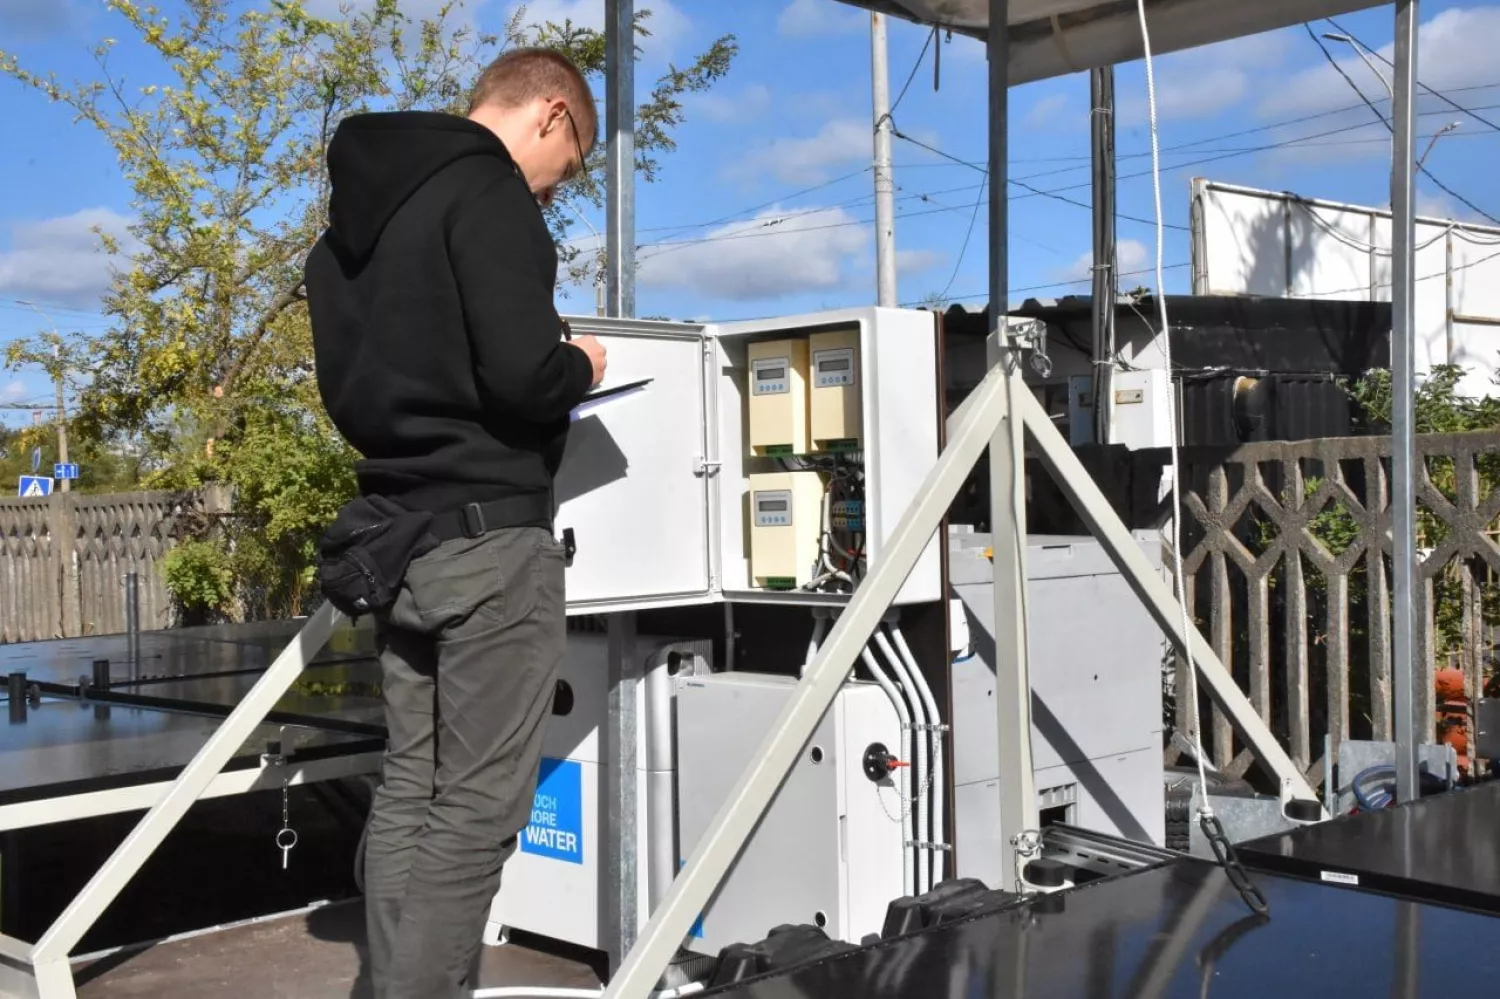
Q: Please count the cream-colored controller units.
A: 3